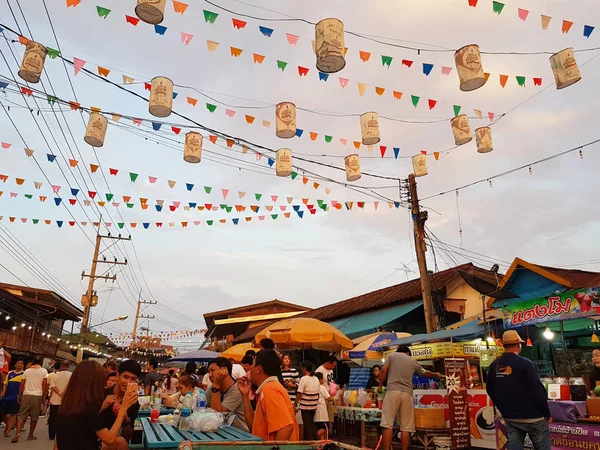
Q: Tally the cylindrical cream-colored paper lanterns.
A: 15